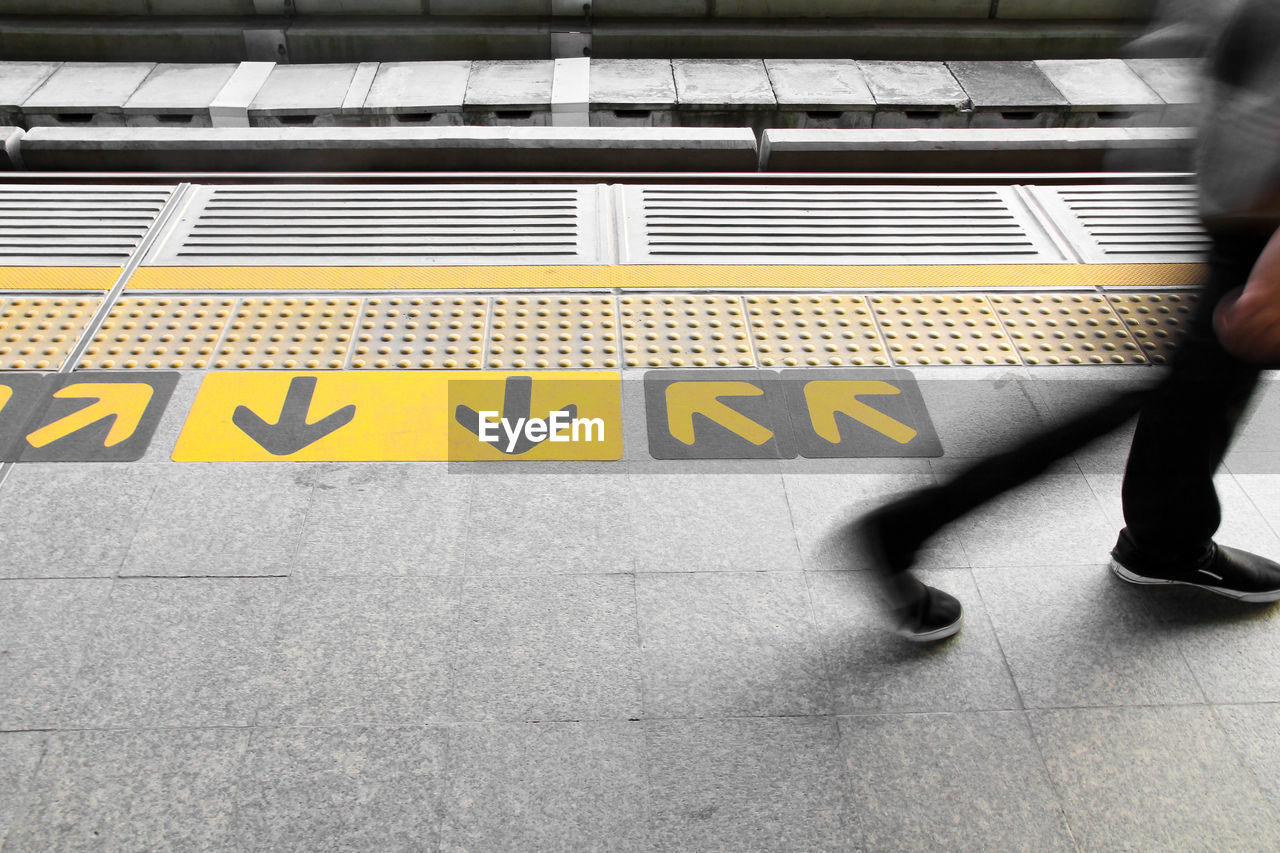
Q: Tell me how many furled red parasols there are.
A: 0